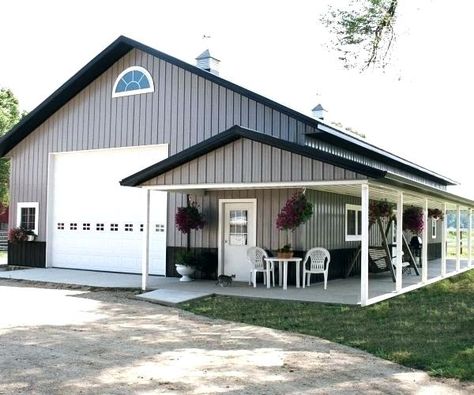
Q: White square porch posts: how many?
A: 7